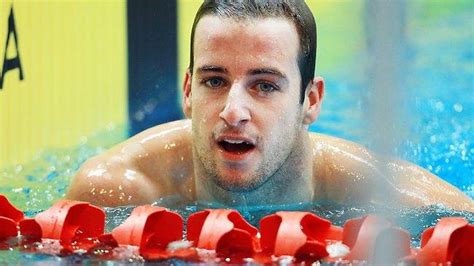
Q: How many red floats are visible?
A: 7